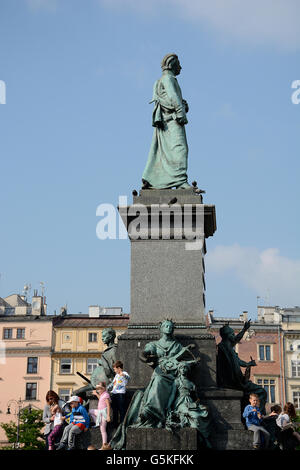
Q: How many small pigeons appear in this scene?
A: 4